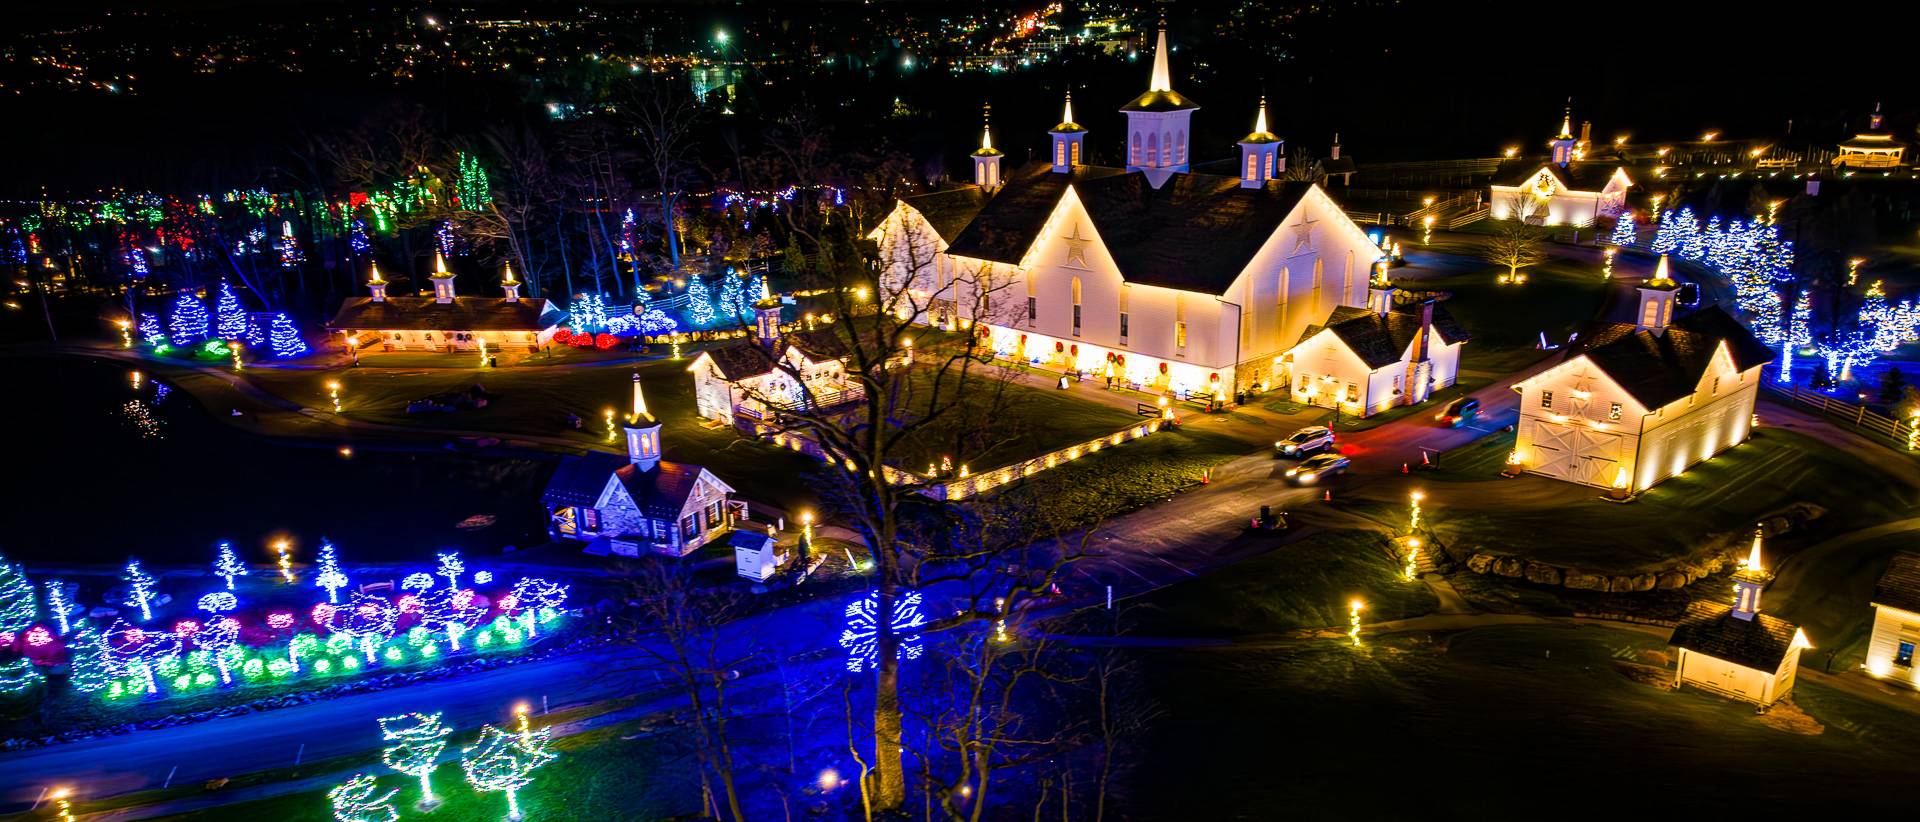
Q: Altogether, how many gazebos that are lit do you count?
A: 1